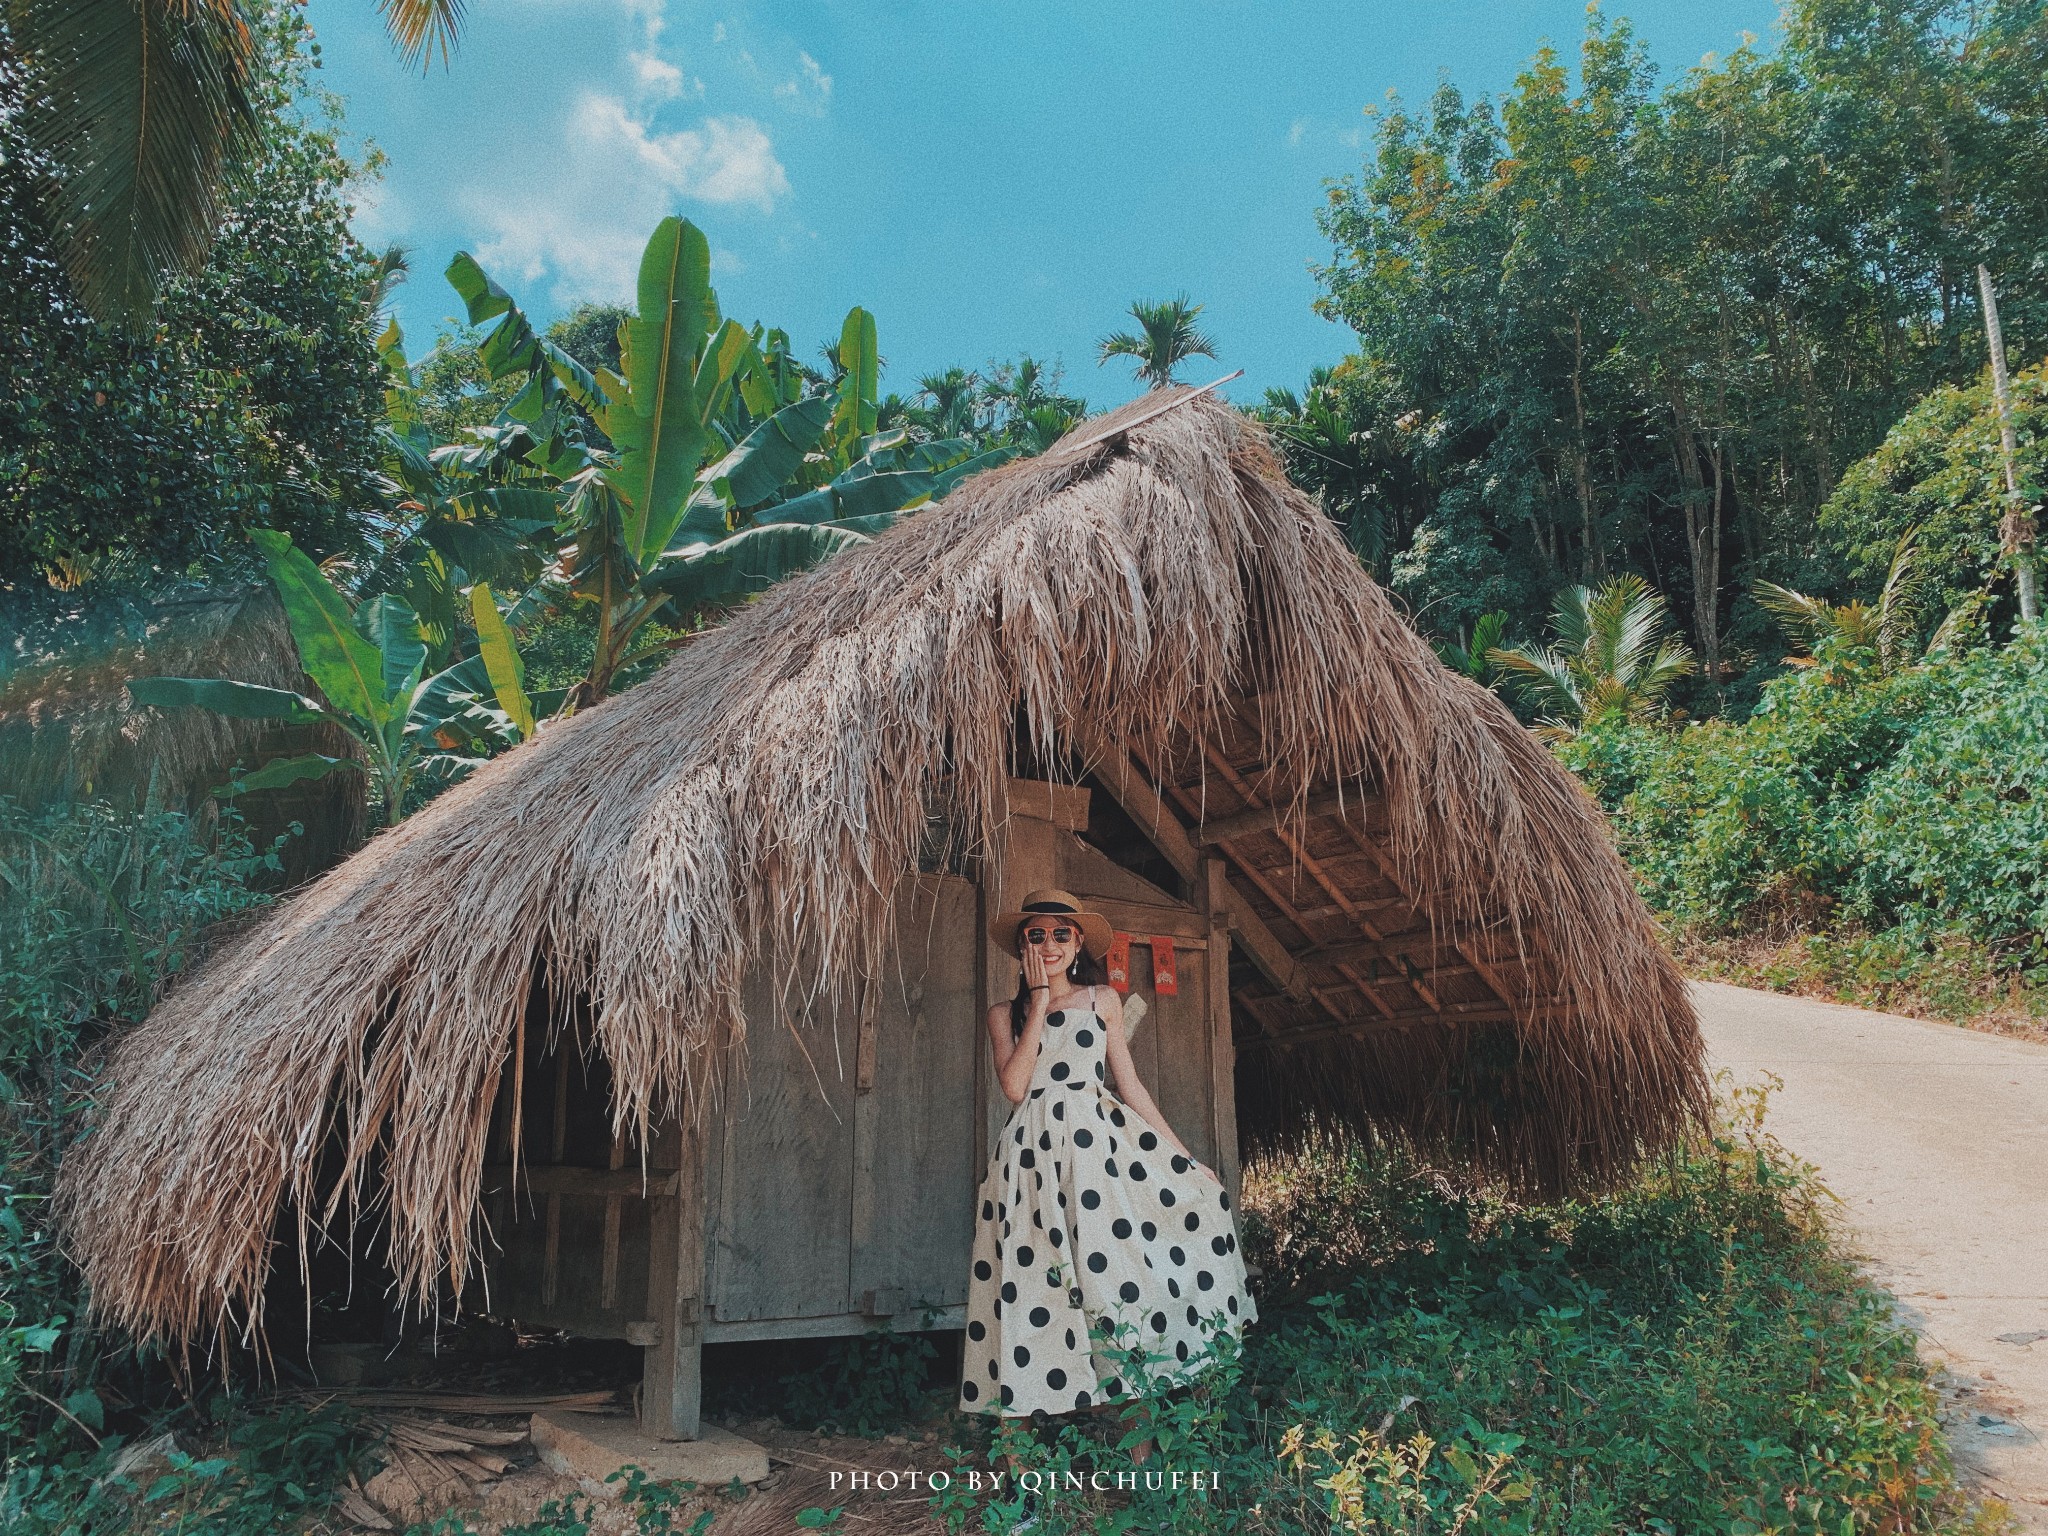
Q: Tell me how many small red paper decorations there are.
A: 2